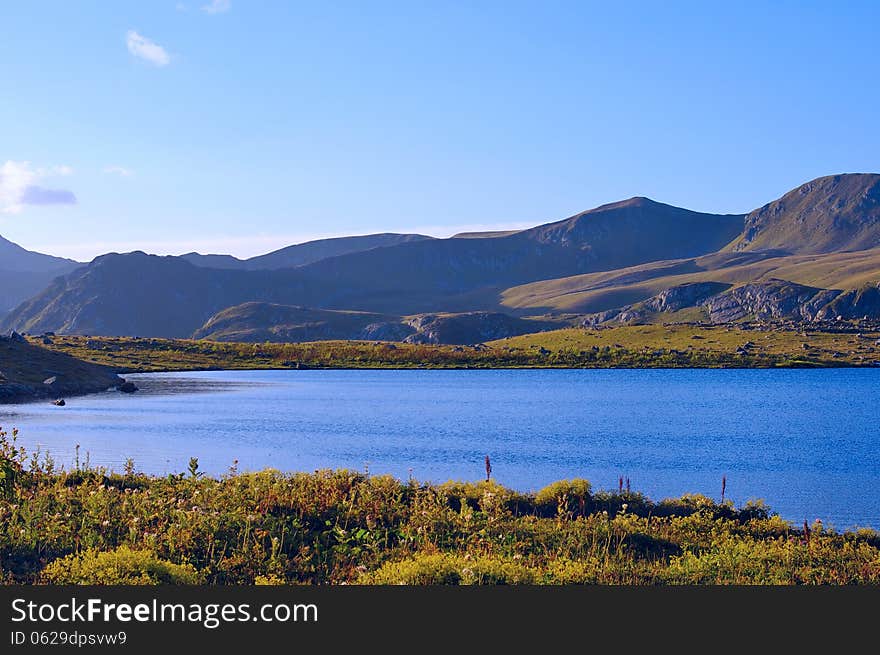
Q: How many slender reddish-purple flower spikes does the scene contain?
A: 5